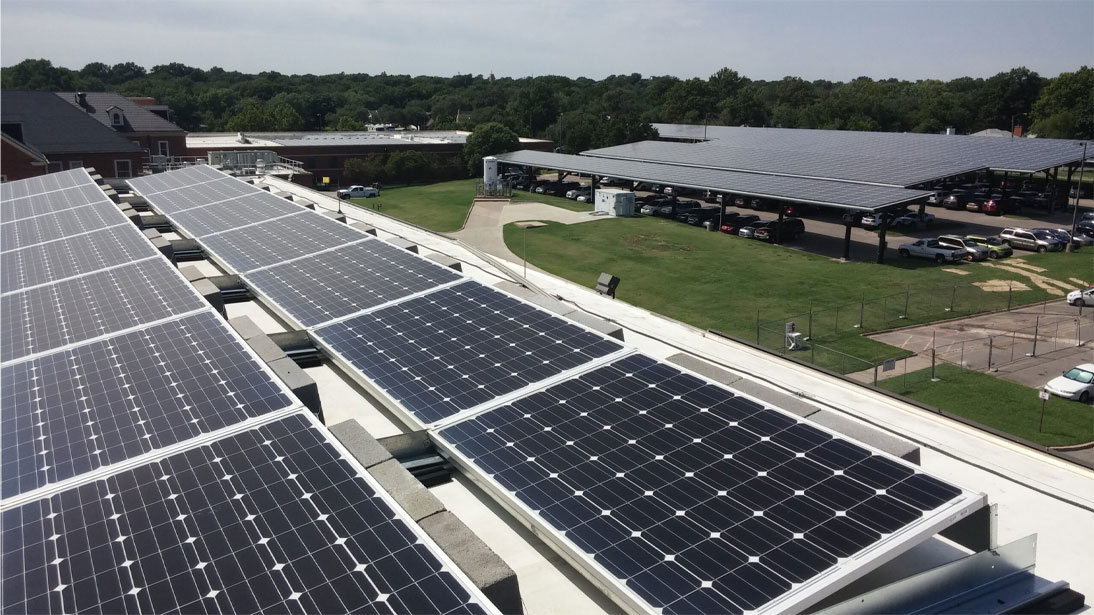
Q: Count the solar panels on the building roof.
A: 14